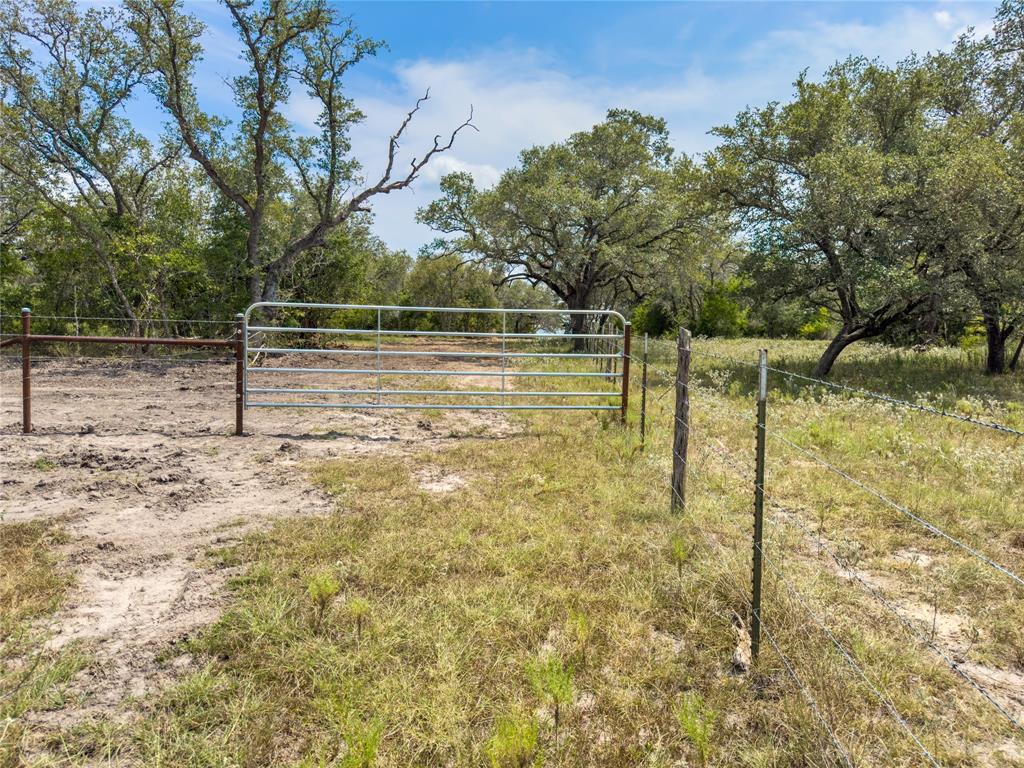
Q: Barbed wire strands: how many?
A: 5